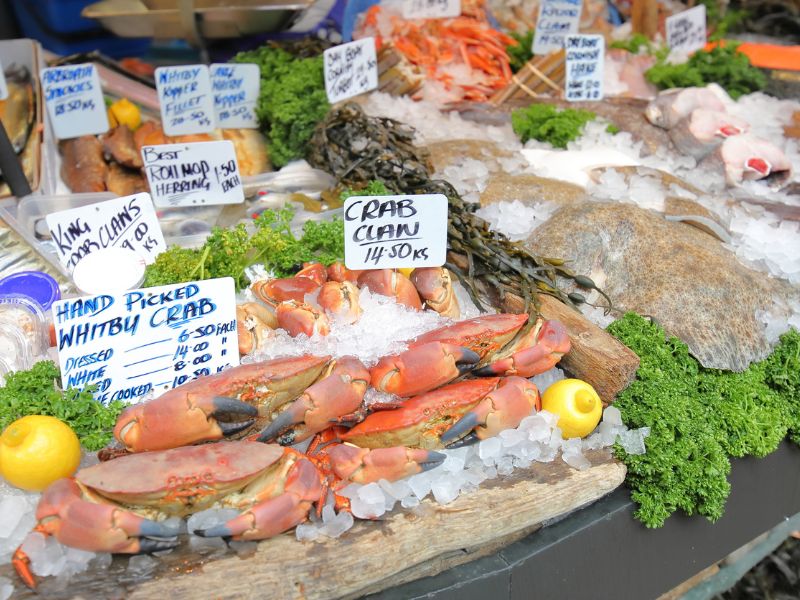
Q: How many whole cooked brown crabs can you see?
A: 4